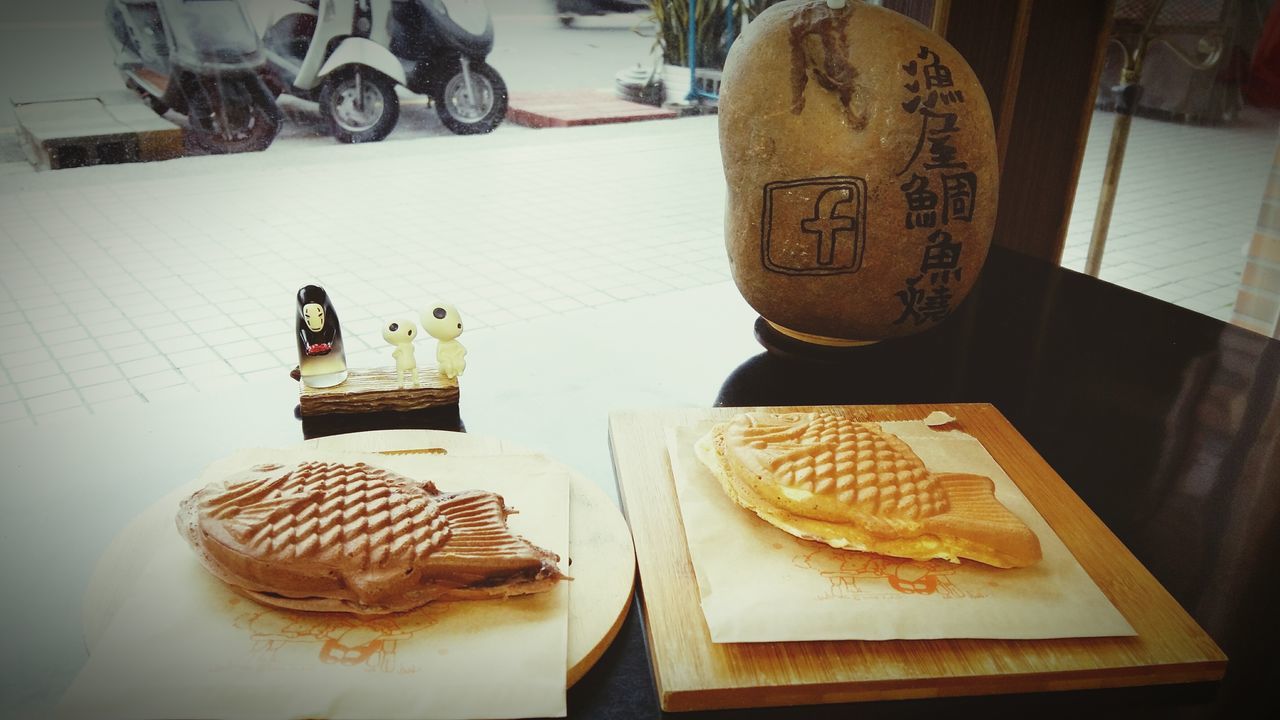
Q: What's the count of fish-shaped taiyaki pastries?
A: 2